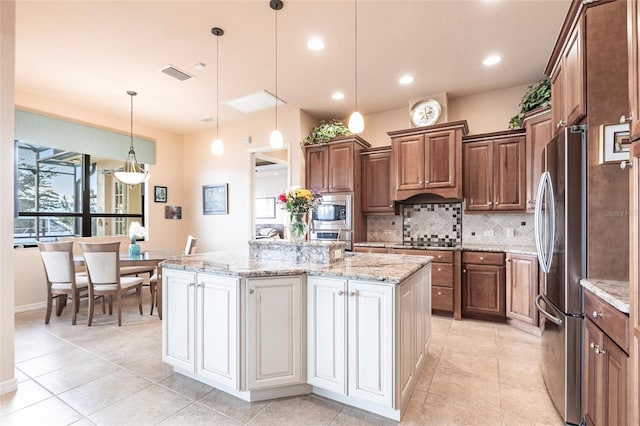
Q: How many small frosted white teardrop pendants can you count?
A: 3